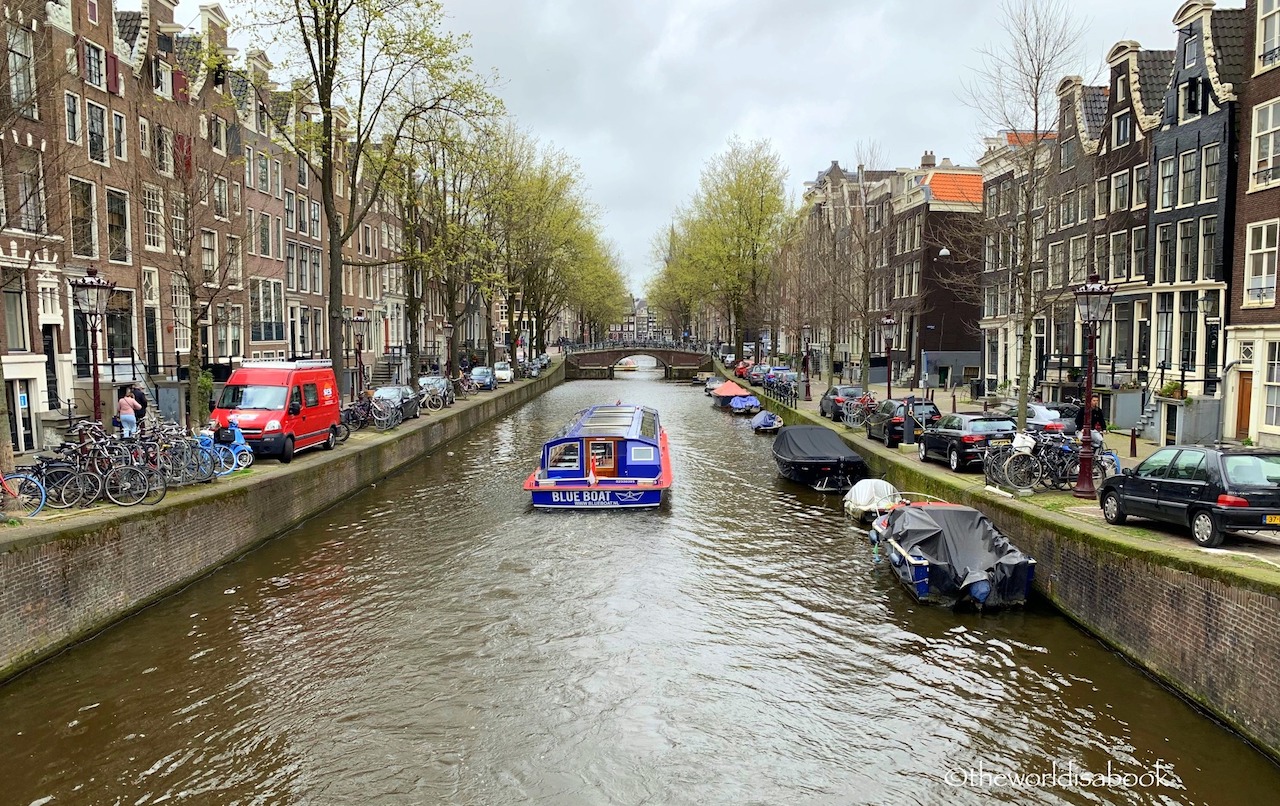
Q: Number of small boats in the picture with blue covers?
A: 2